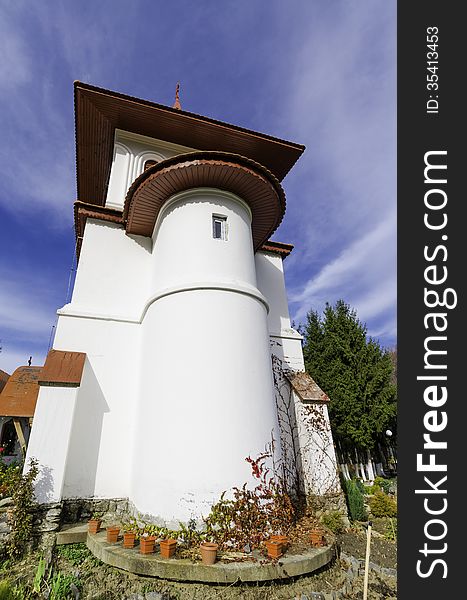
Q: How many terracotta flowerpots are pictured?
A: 9